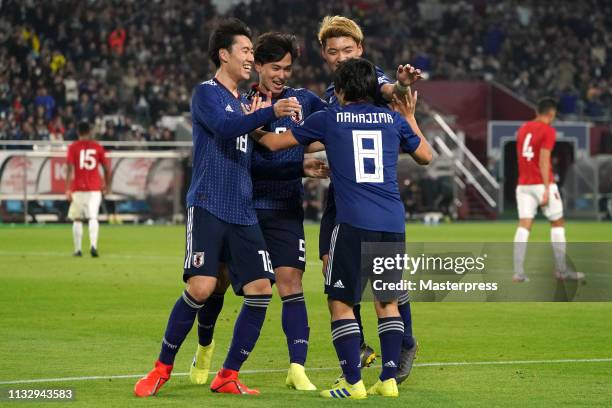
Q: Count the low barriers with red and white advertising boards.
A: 1